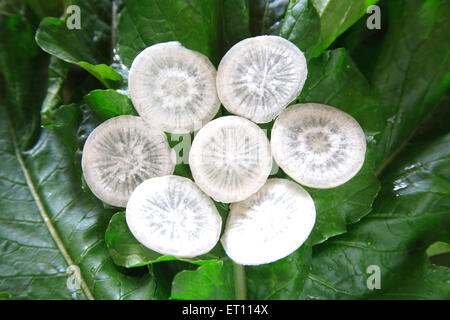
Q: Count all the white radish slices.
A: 7